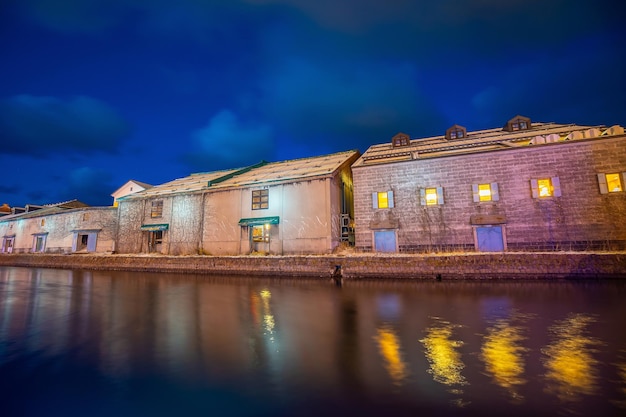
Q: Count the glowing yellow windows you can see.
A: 5